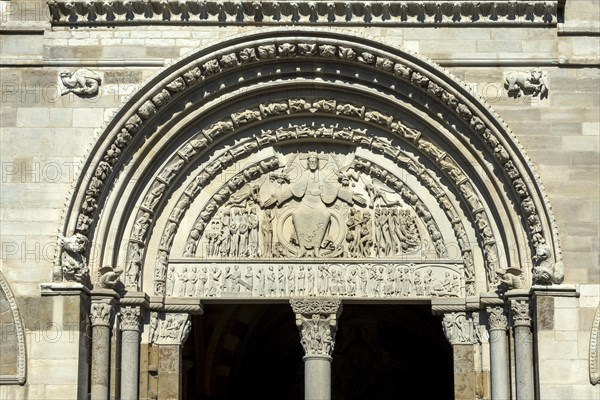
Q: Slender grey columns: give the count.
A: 5